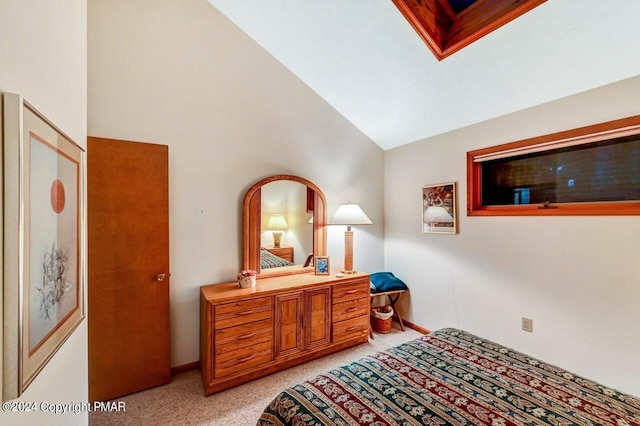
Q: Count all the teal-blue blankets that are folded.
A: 1